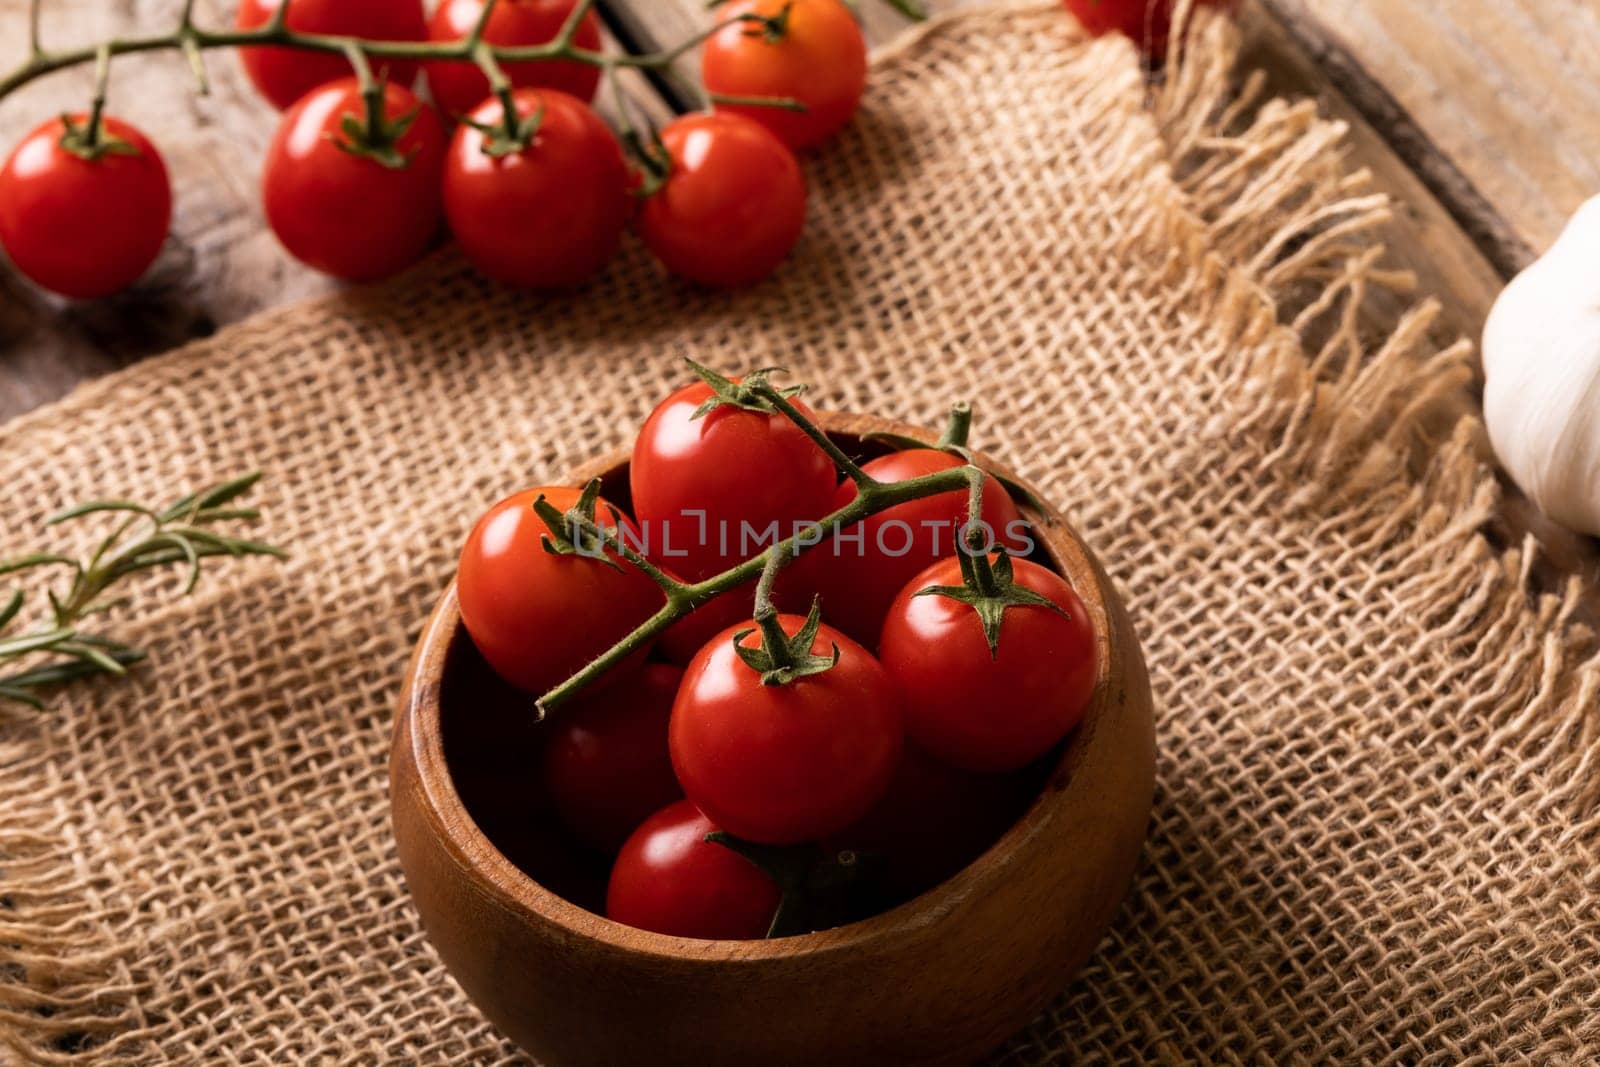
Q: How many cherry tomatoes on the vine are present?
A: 11